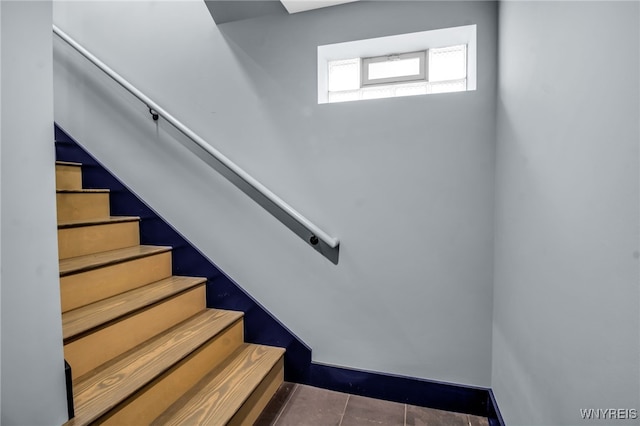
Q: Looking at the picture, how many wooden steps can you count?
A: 7